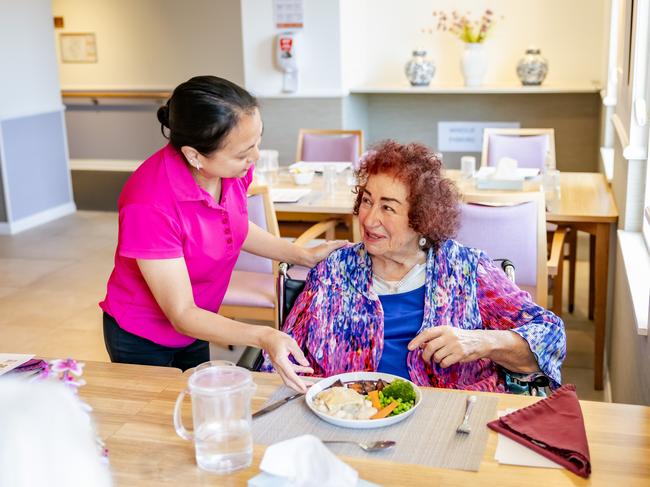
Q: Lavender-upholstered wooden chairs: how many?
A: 4